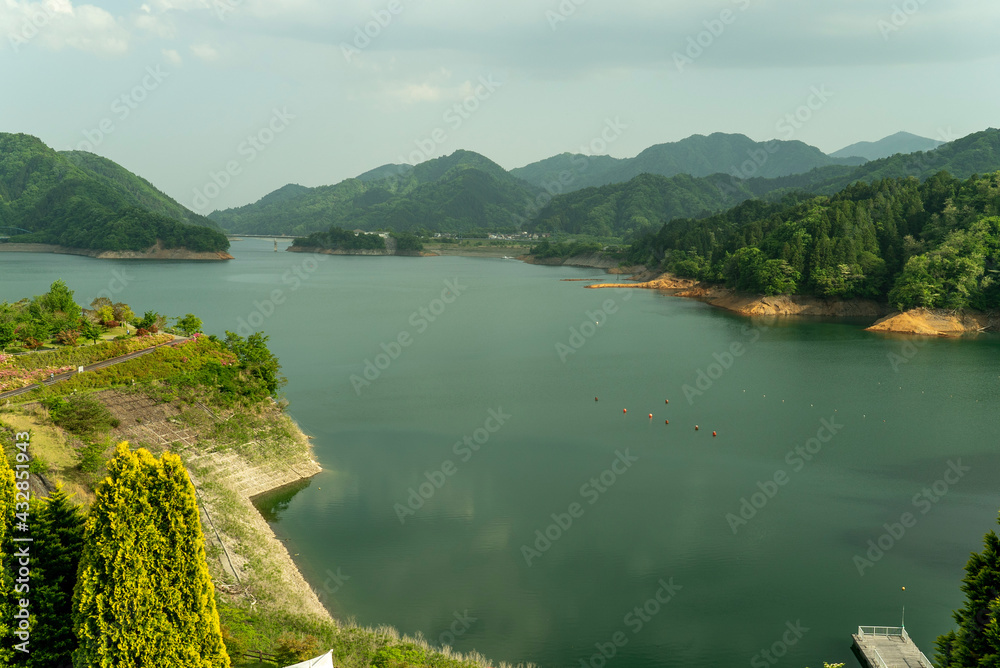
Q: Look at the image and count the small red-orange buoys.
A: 7